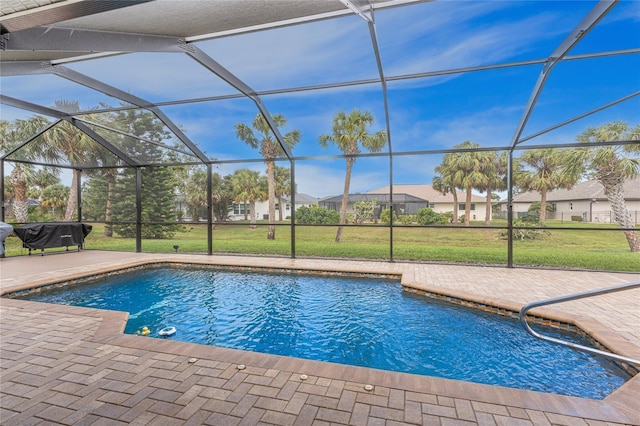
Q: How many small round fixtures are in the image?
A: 4